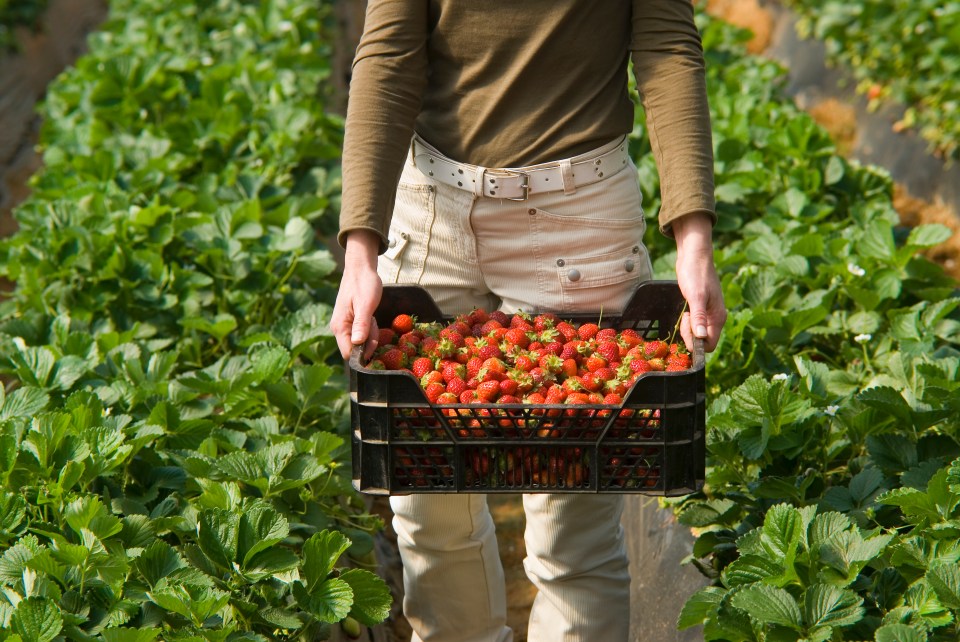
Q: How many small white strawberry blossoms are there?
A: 4